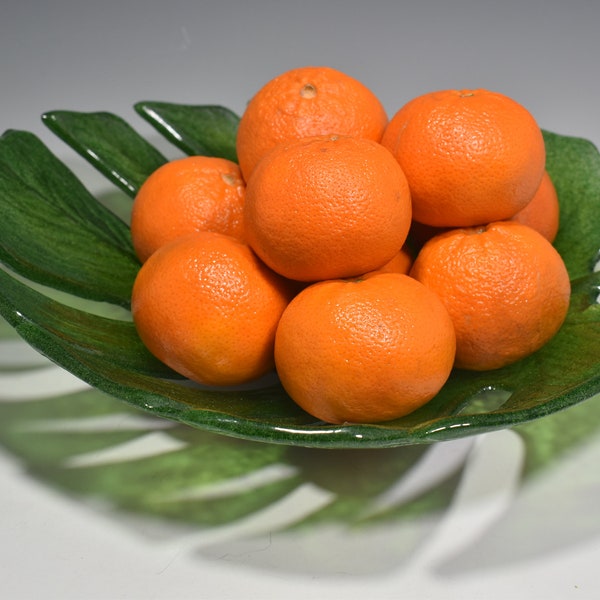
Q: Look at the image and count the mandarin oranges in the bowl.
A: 9